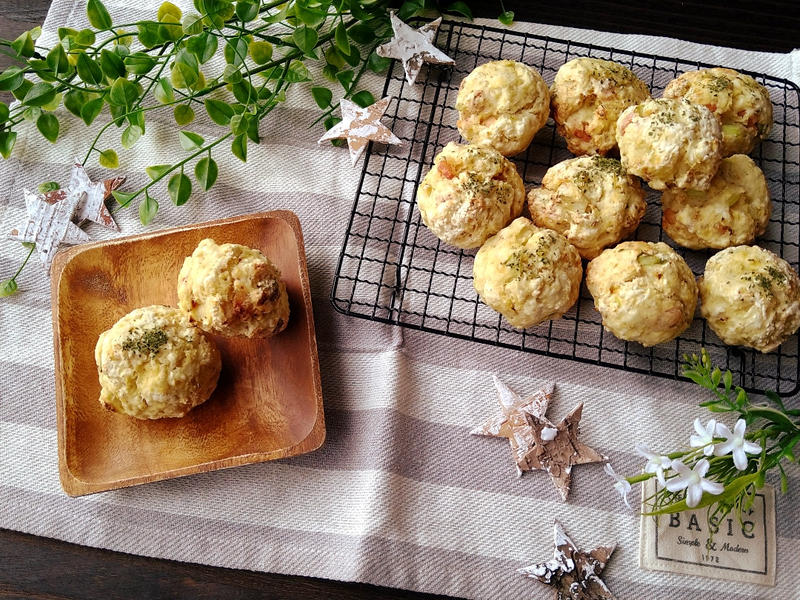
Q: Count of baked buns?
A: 12